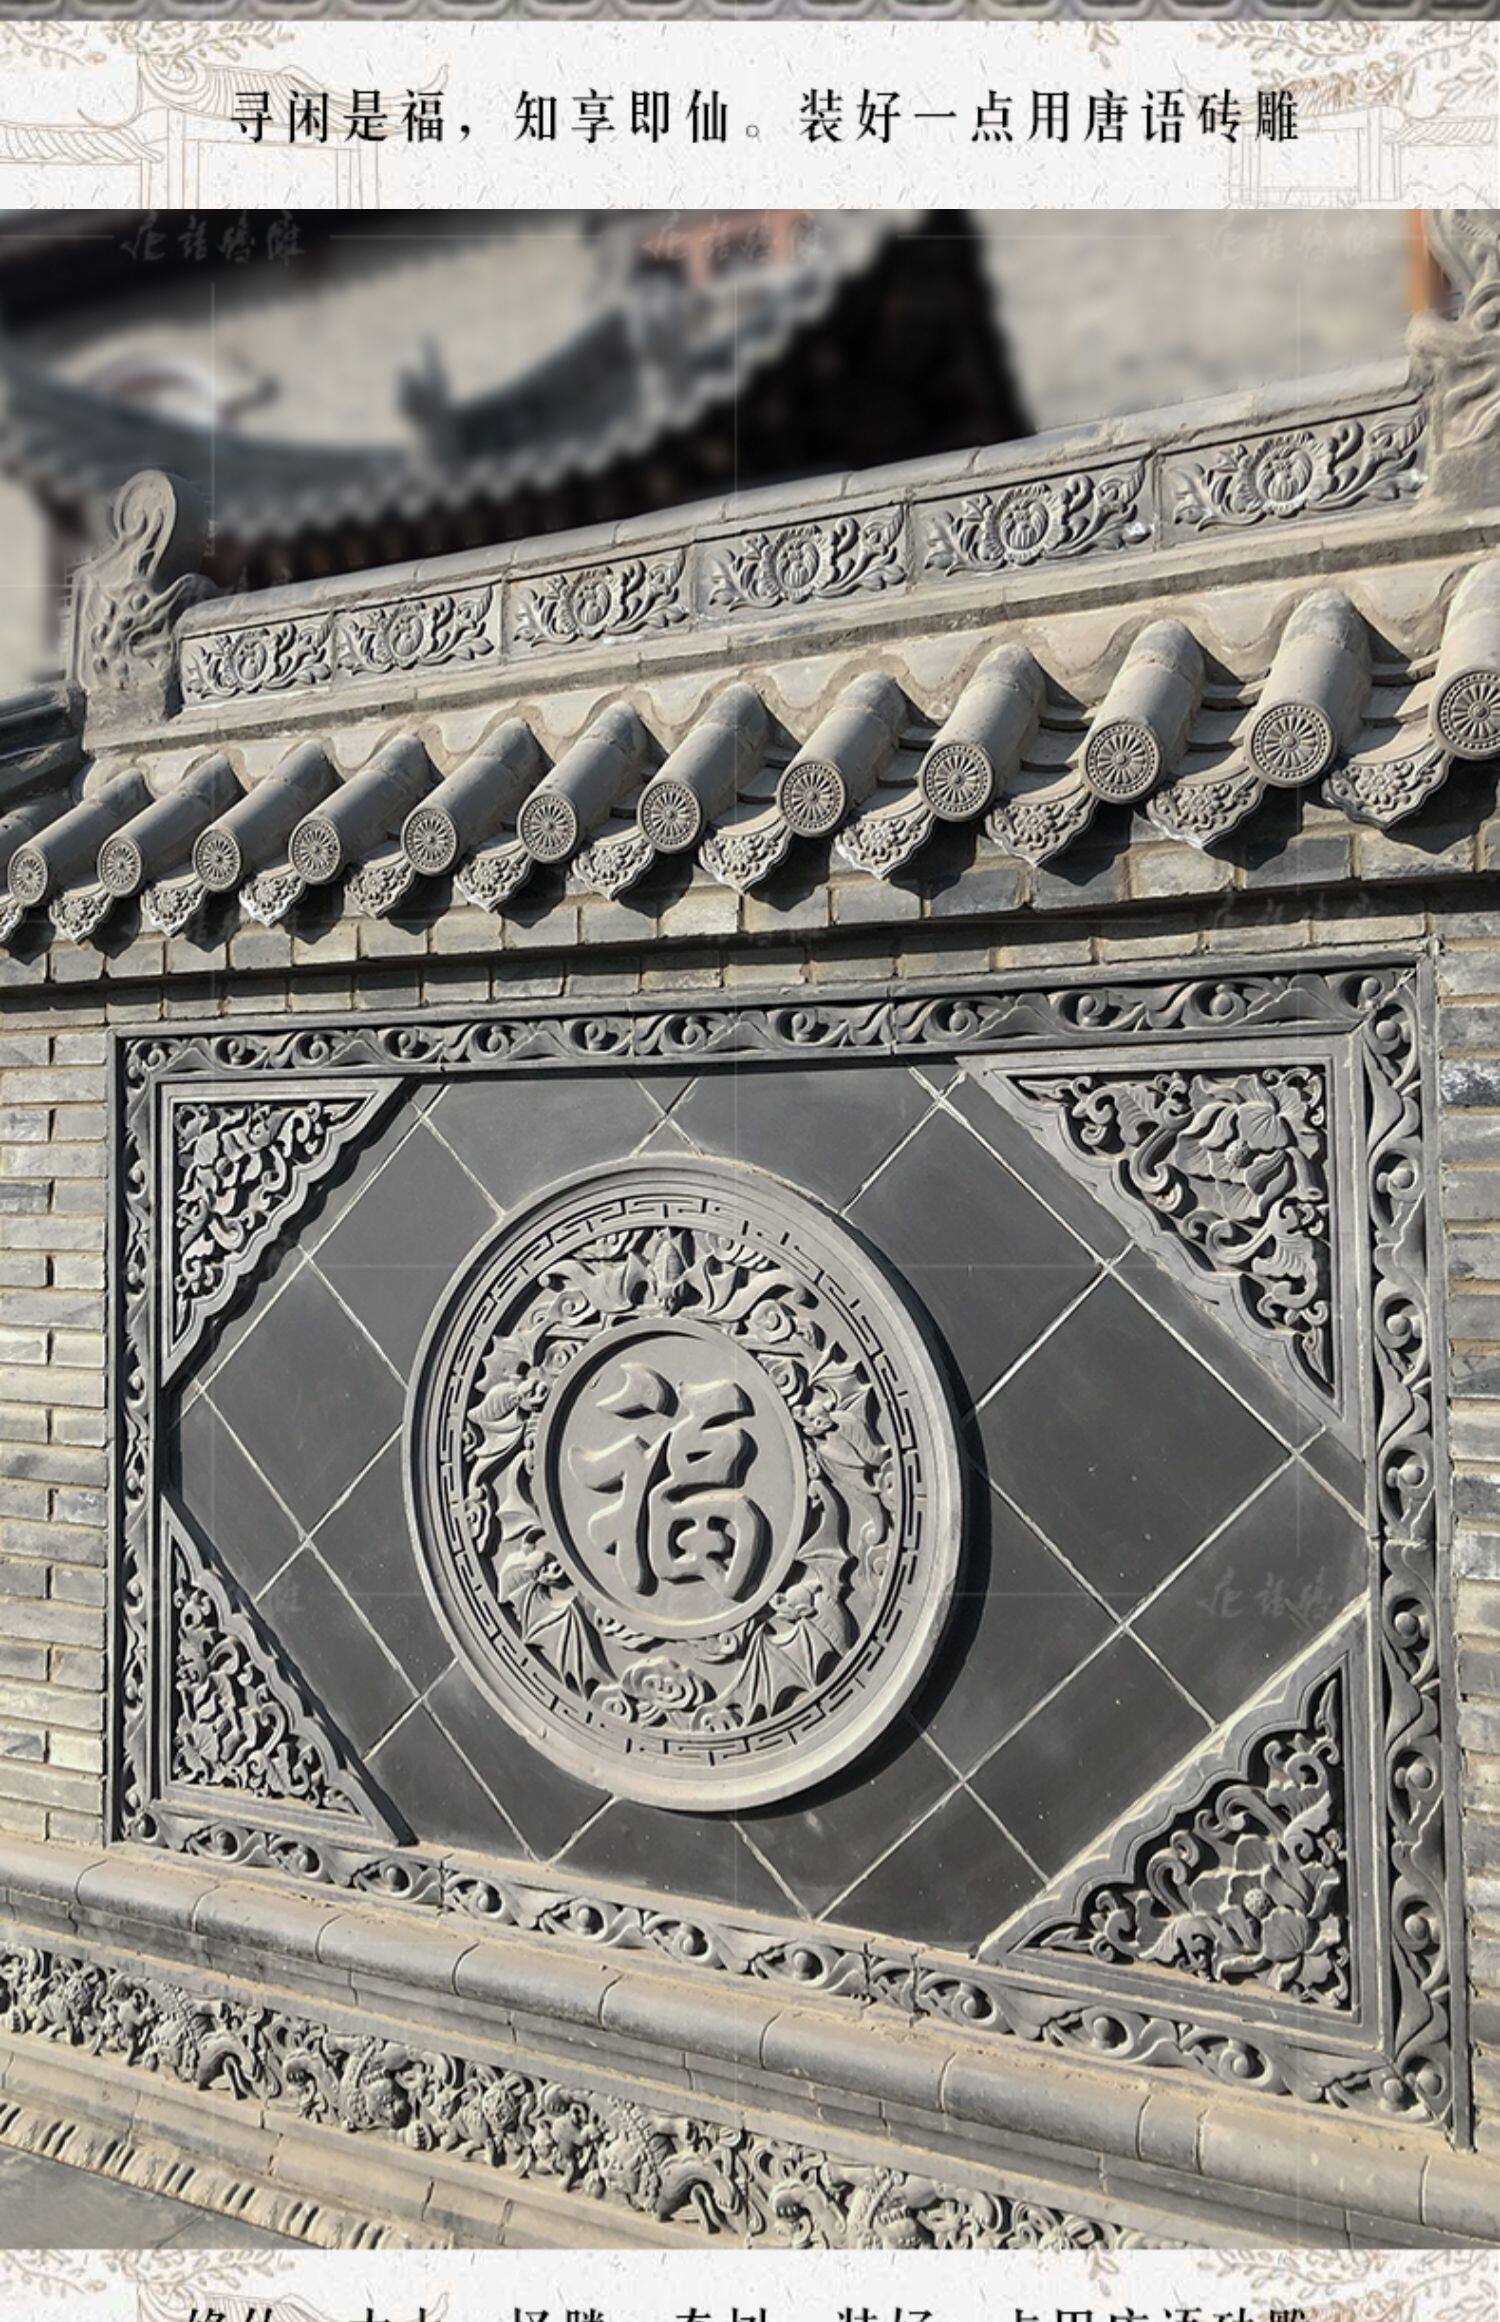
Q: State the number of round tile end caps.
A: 12